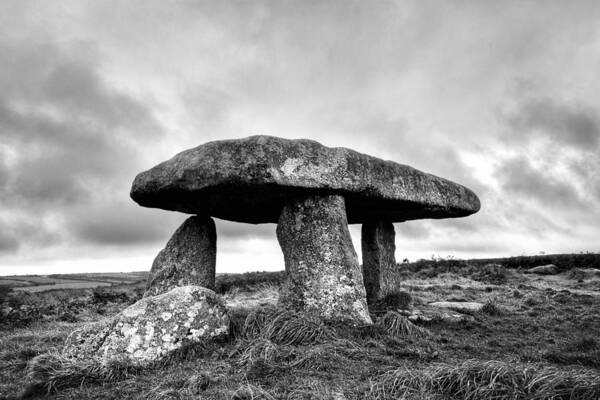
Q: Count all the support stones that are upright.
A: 3